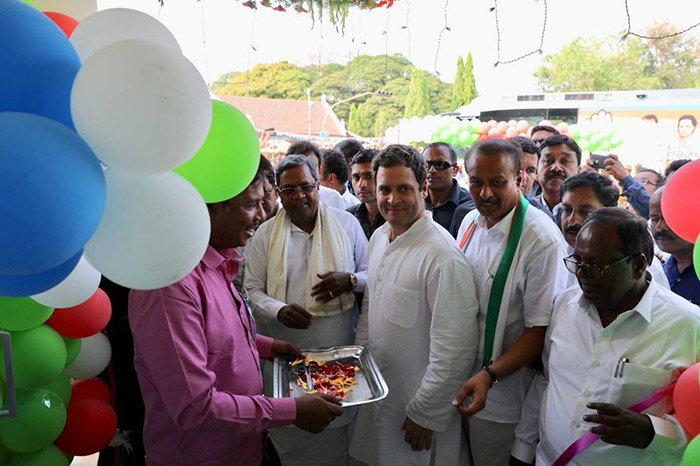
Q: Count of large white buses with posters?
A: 1